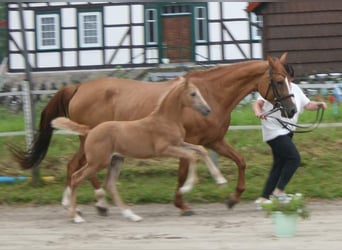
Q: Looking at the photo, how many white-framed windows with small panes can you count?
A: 2